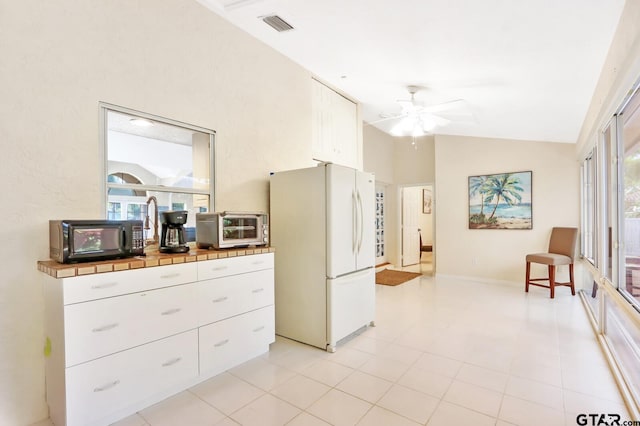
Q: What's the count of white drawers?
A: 6